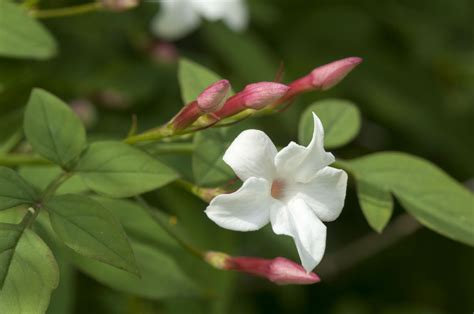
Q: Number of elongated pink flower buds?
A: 4